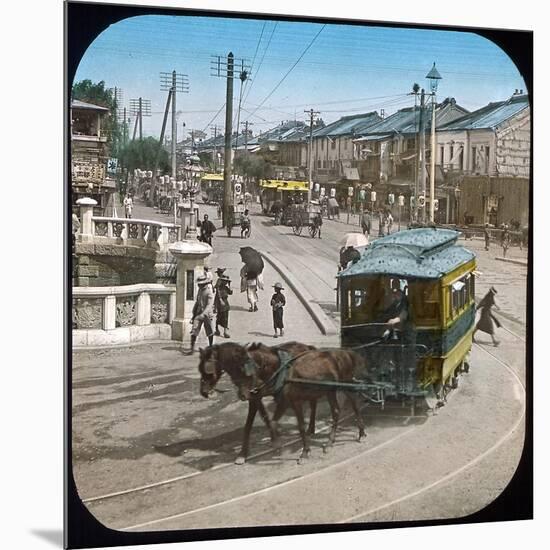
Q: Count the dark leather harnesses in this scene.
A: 2